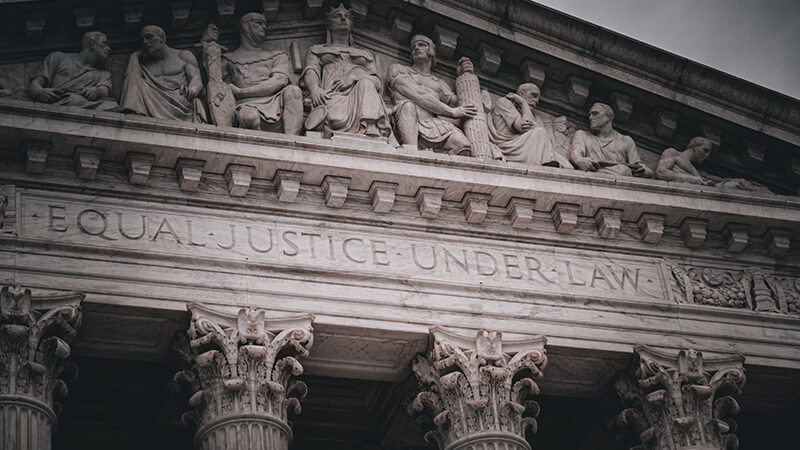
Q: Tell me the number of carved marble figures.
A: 8